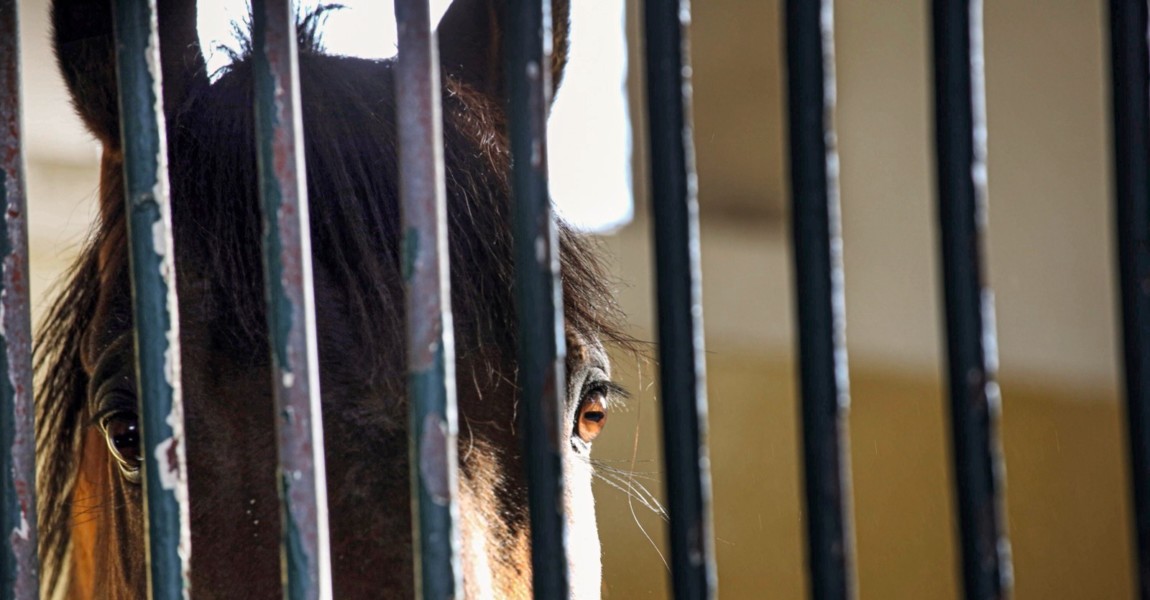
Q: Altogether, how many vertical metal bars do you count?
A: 9